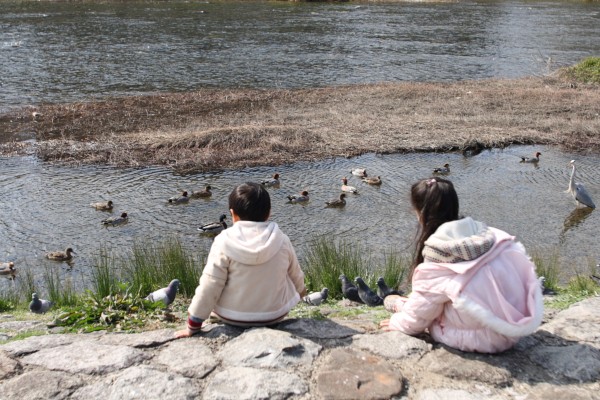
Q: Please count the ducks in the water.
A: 15